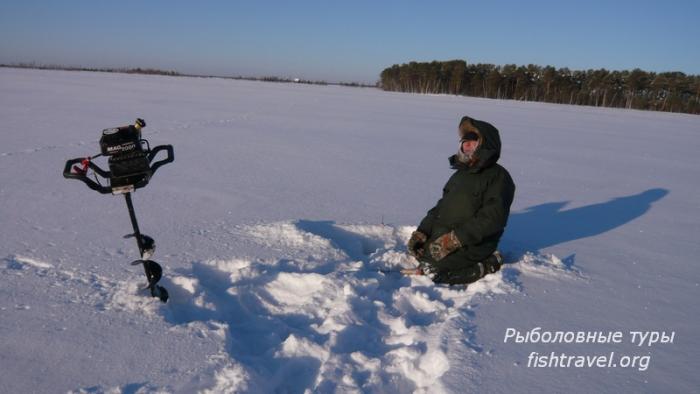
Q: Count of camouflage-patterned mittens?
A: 2